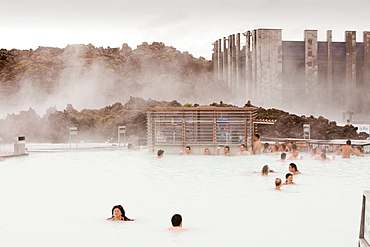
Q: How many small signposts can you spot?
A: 3